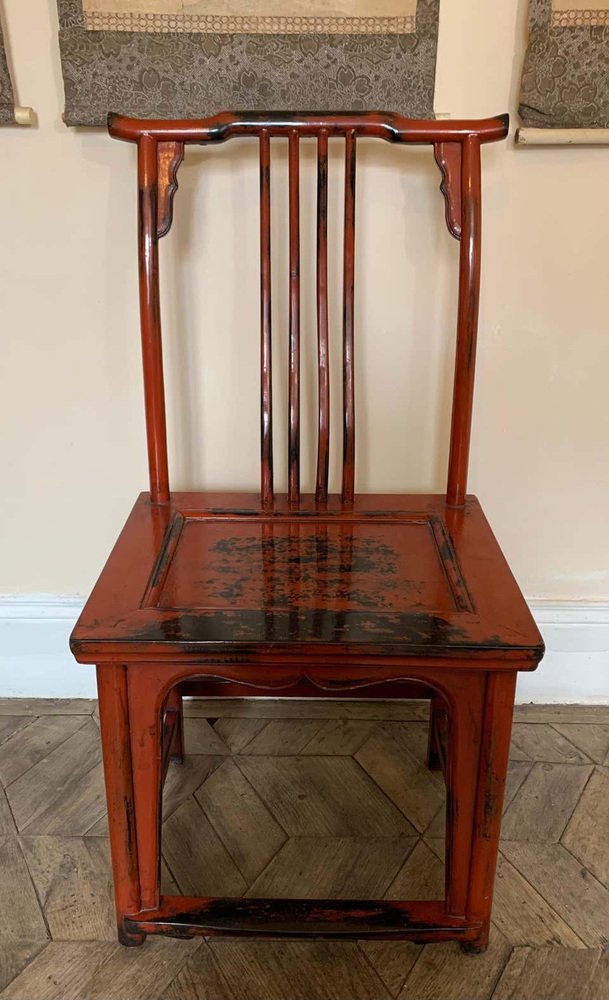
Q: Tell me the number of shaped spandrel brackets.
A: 2